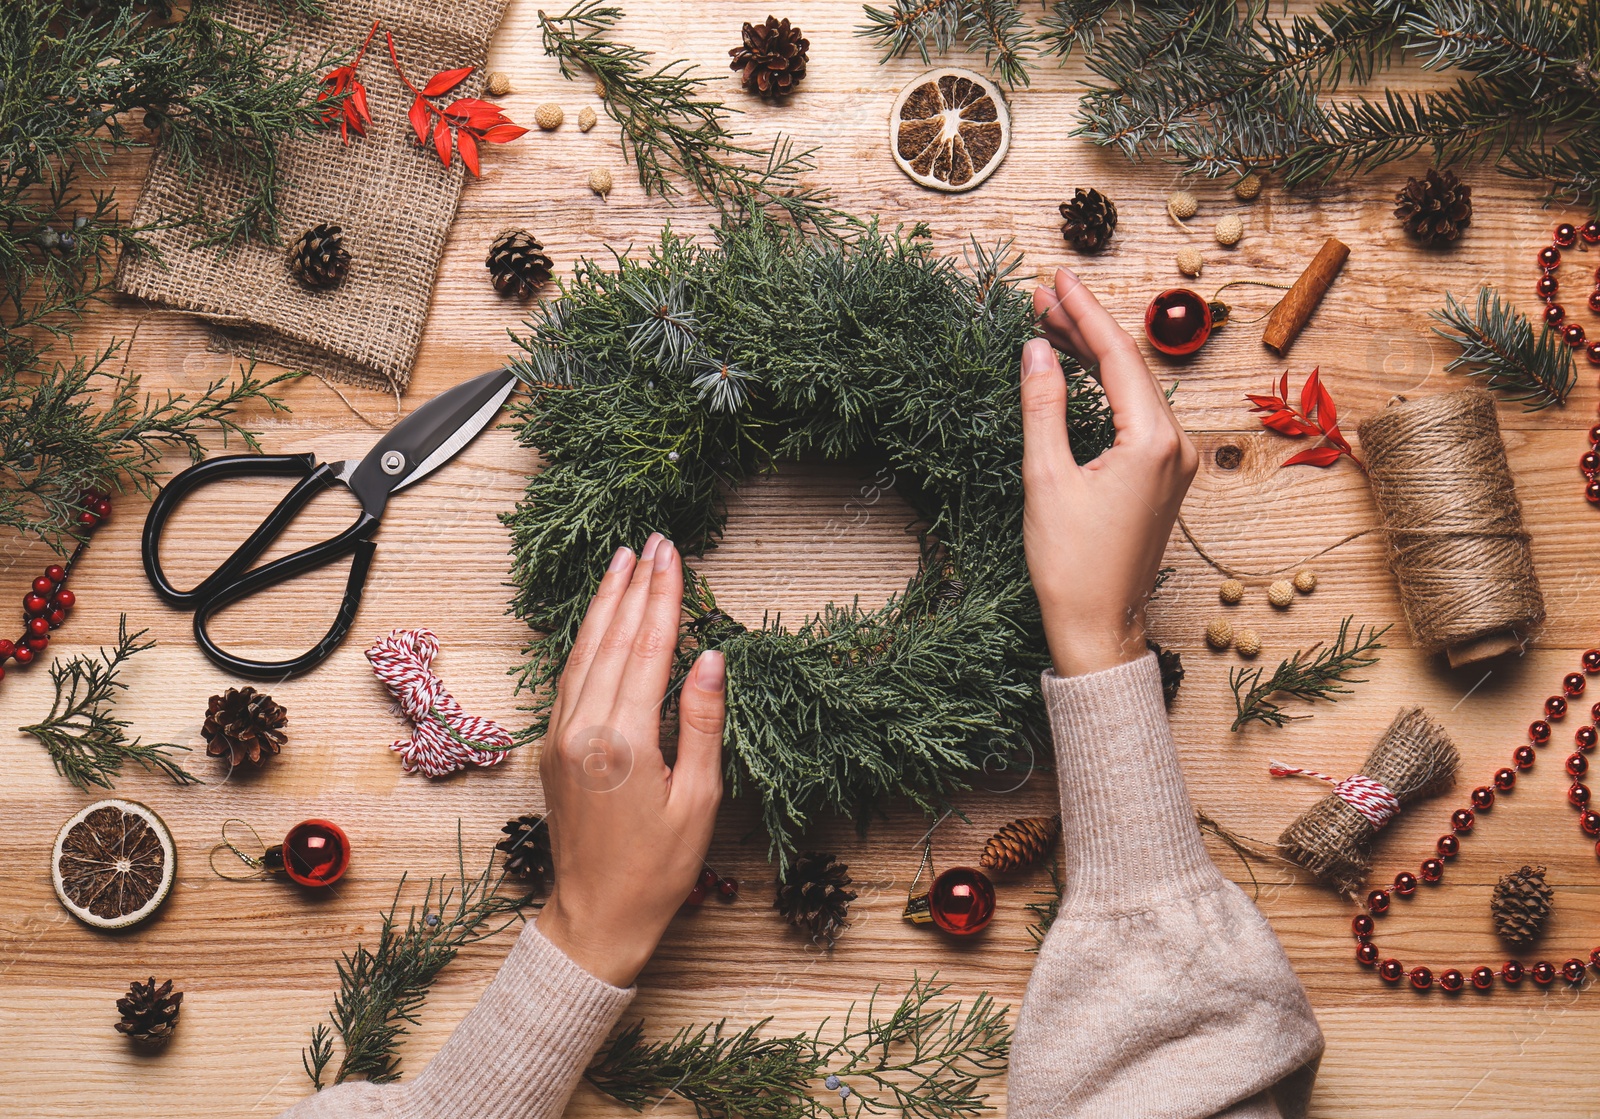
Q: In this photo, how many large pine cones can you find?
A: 12